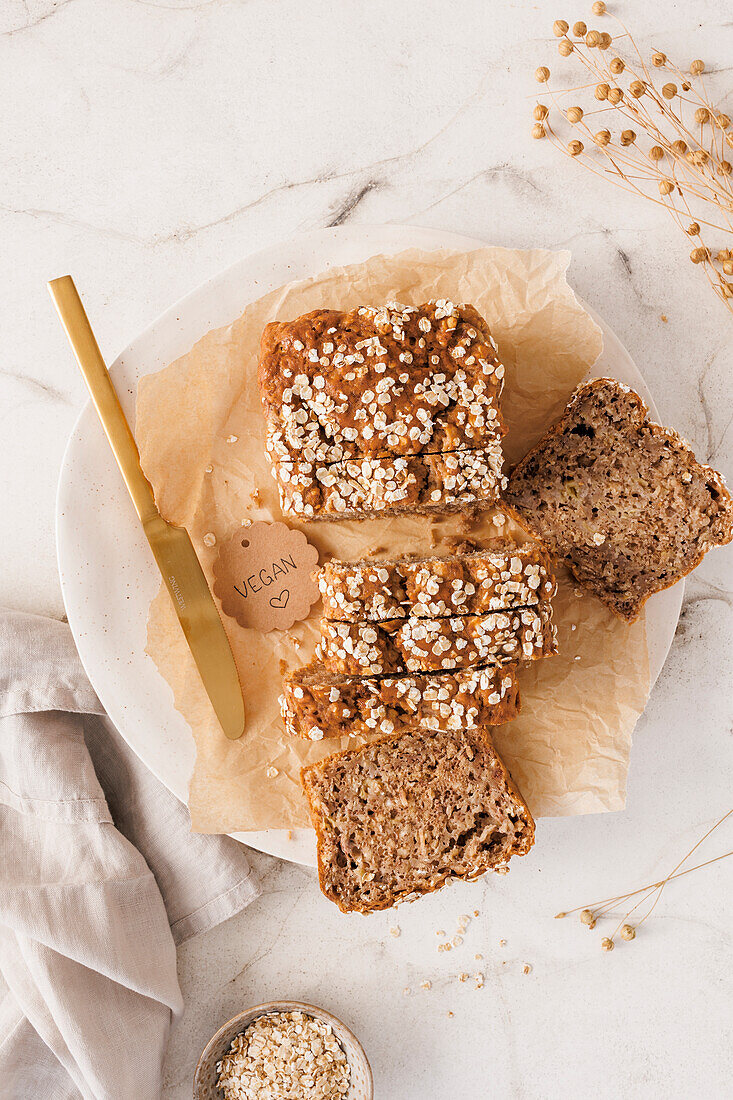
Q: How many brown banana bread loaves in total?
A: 1